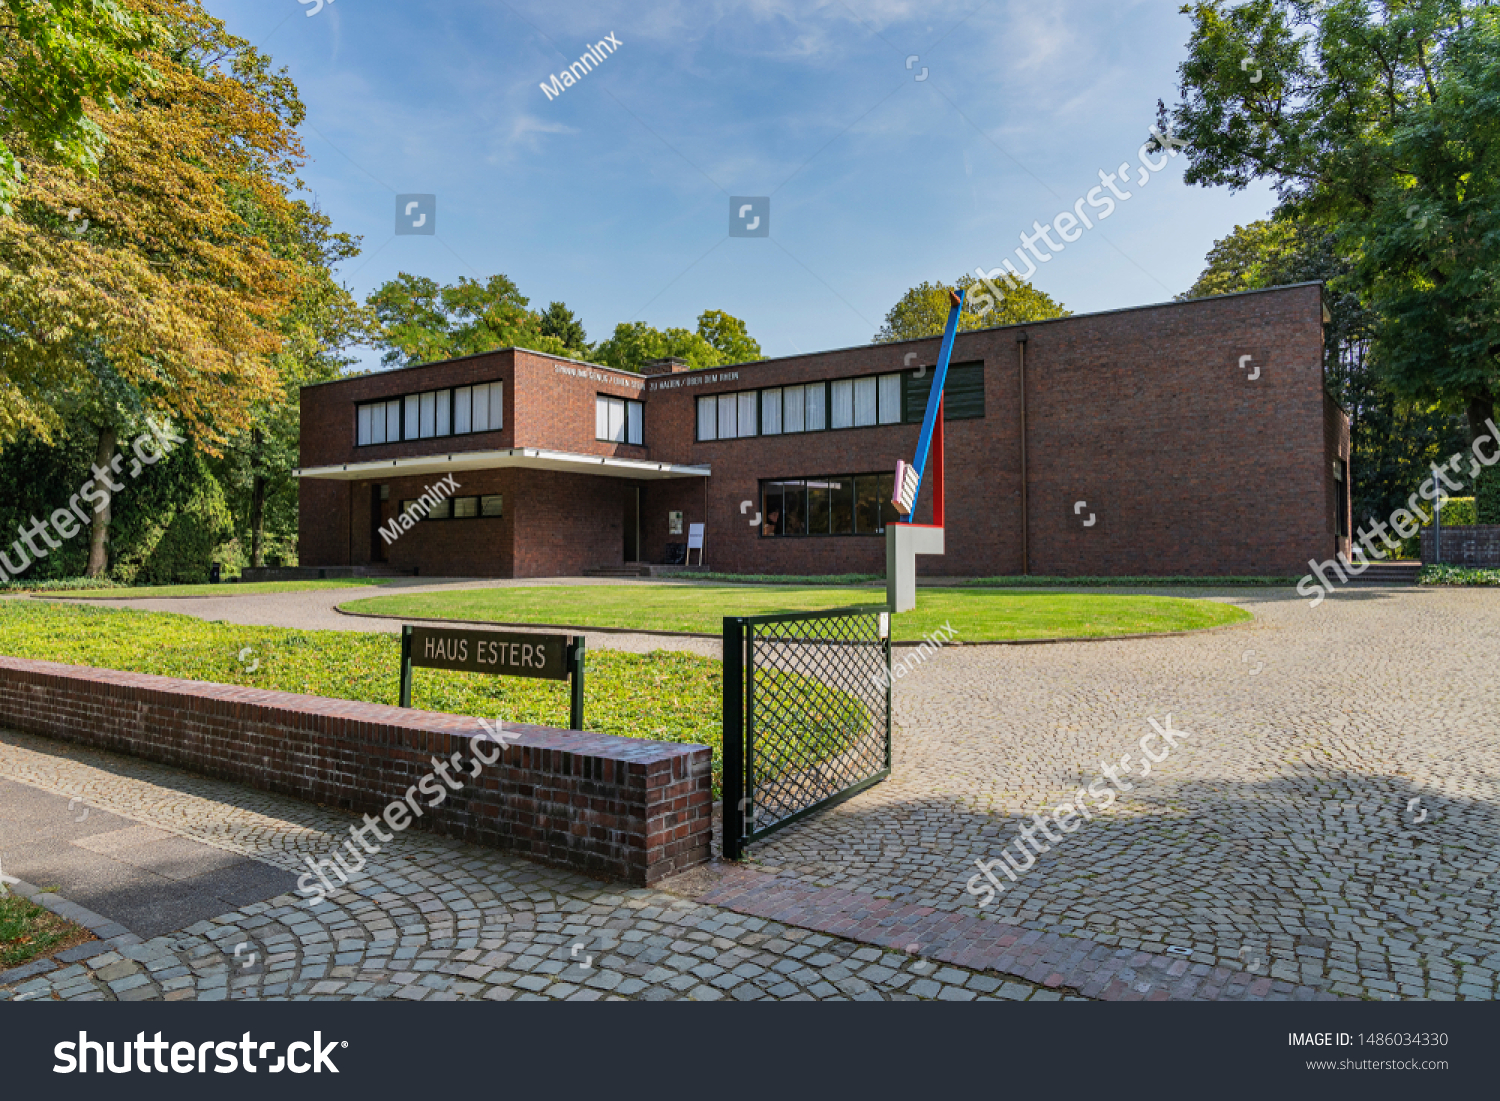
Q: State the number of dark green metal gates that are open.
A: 1